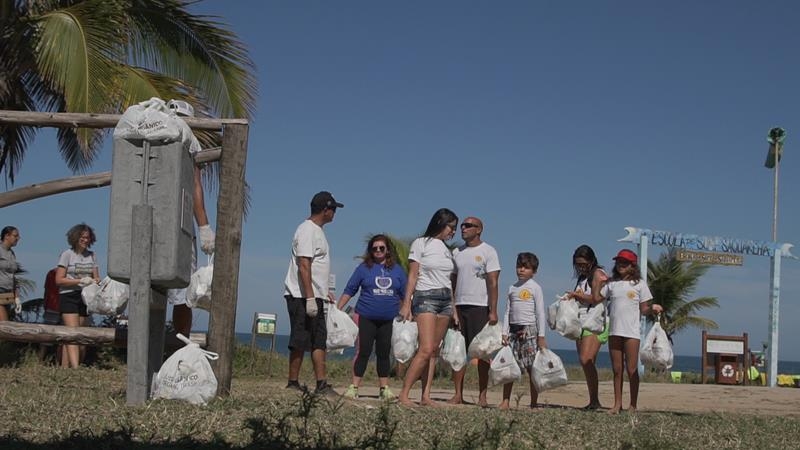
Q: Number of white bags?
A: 13